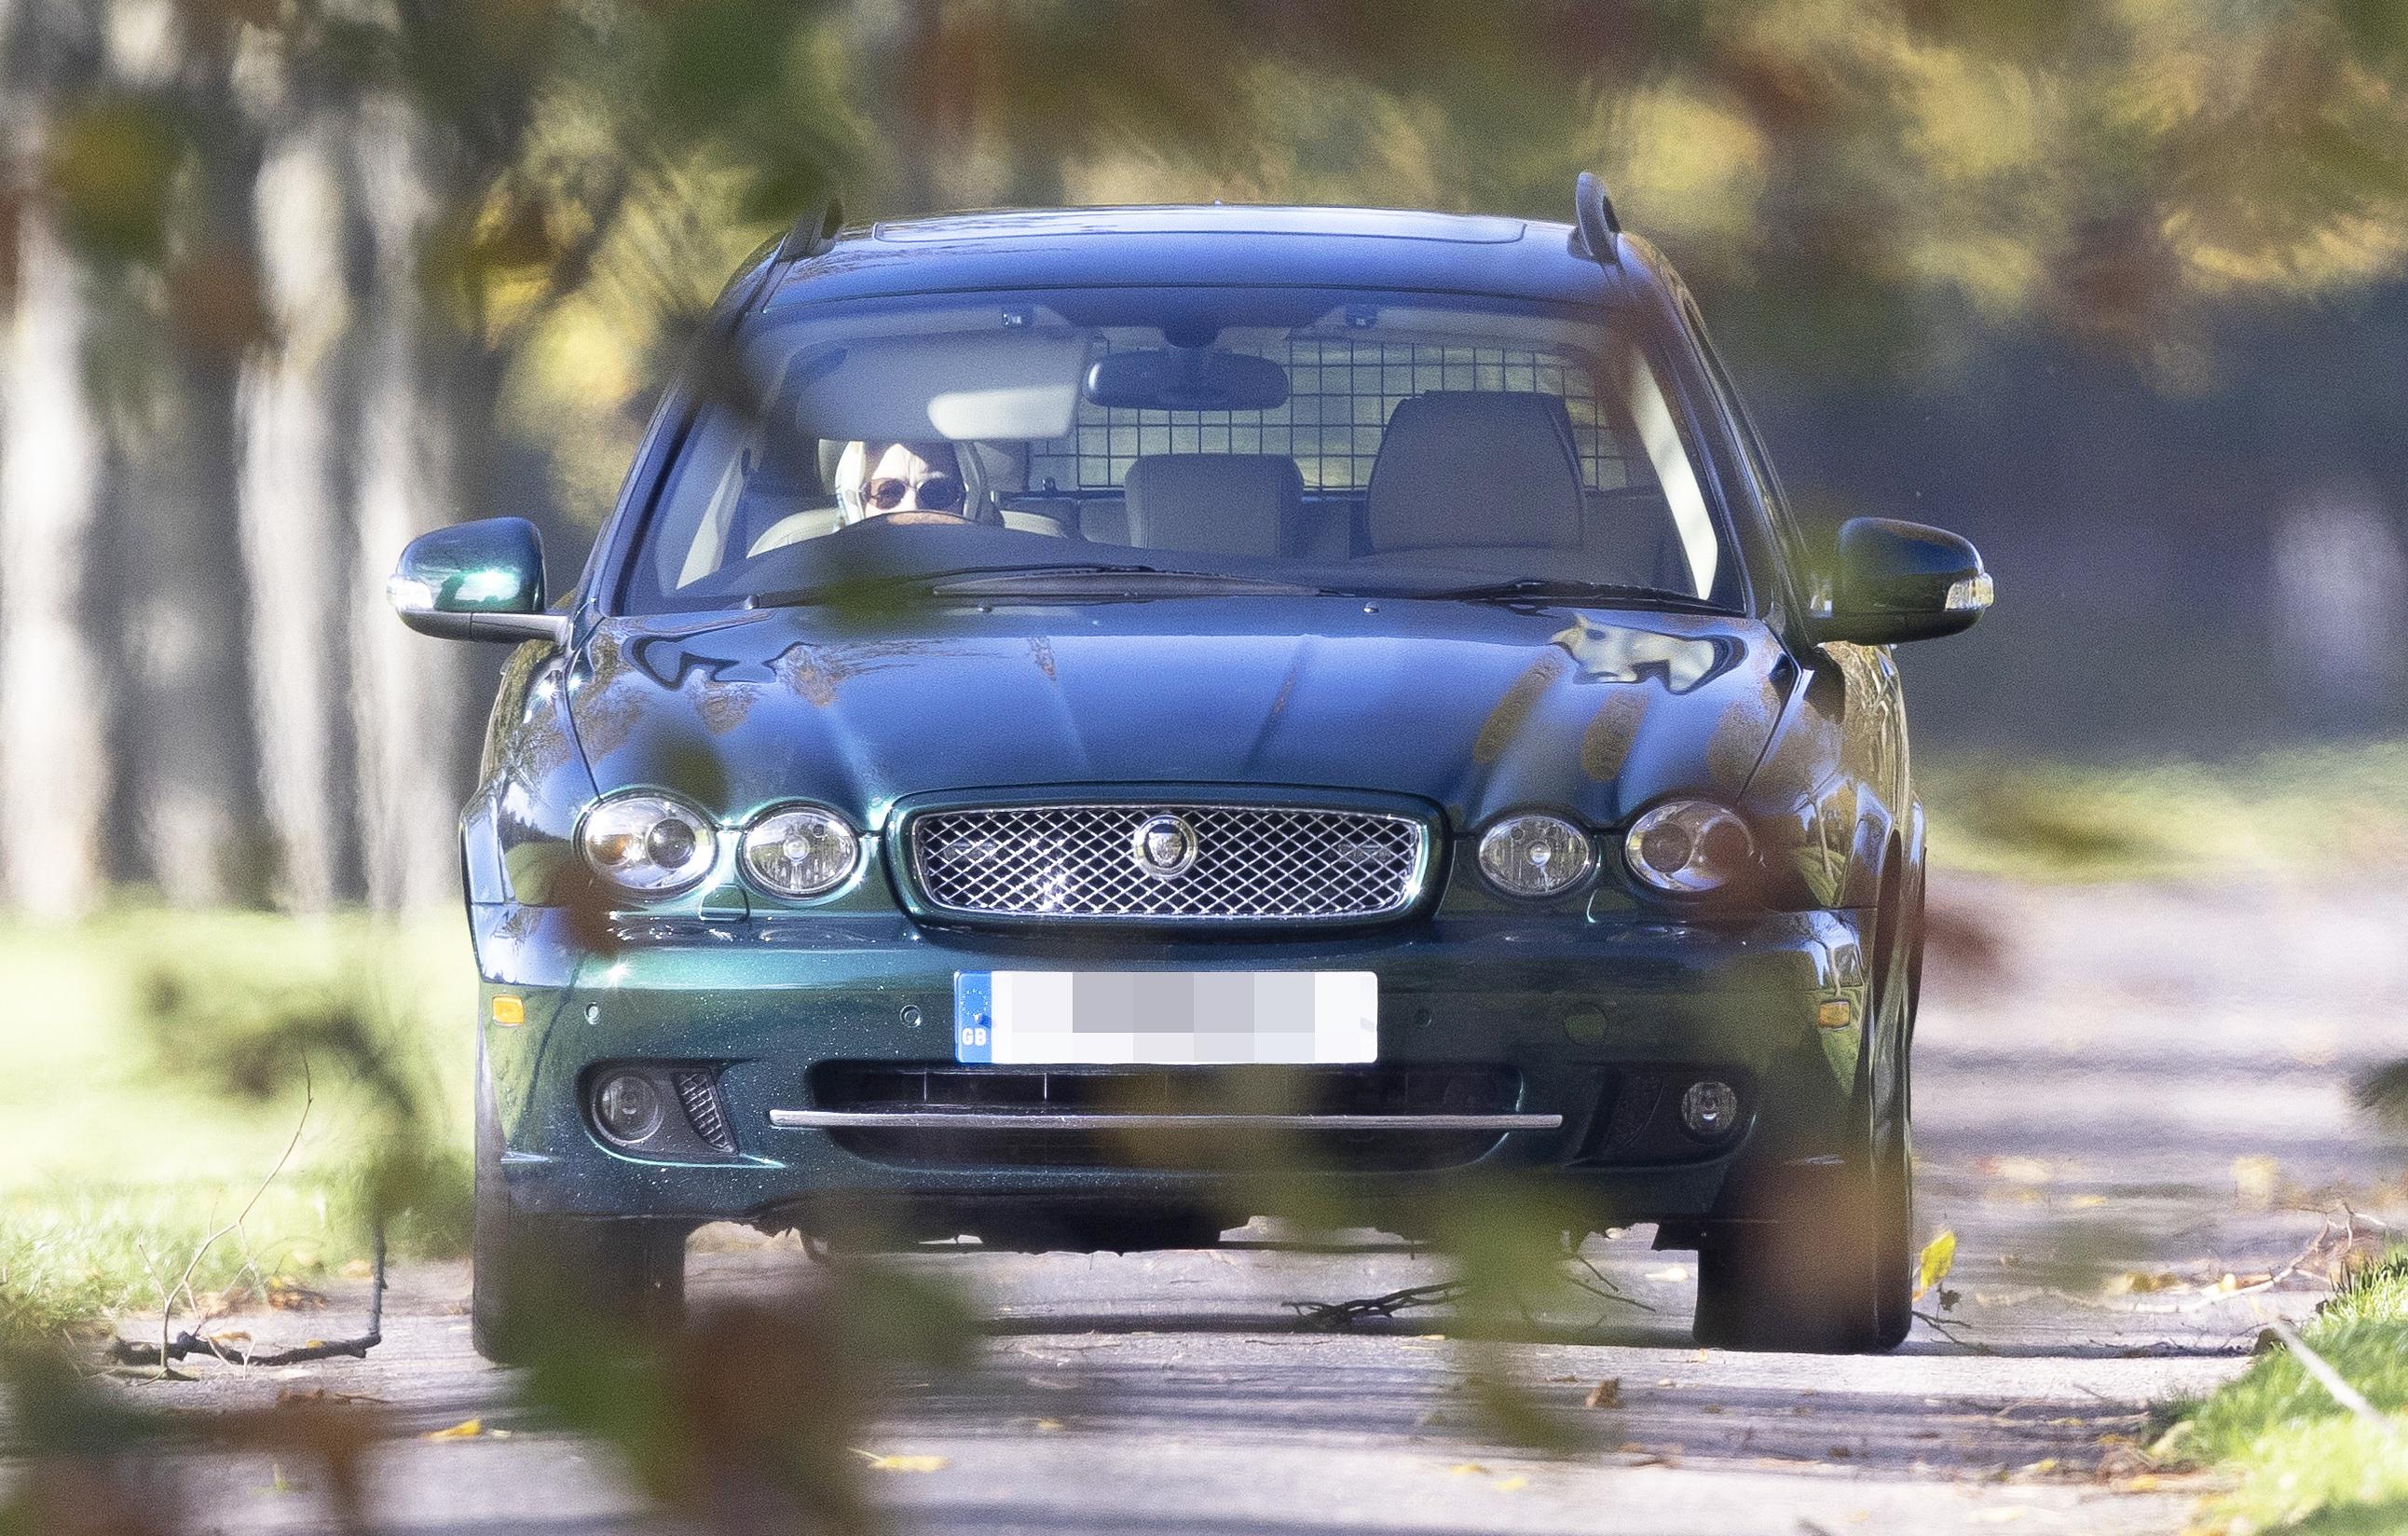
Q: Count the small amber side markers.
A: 2